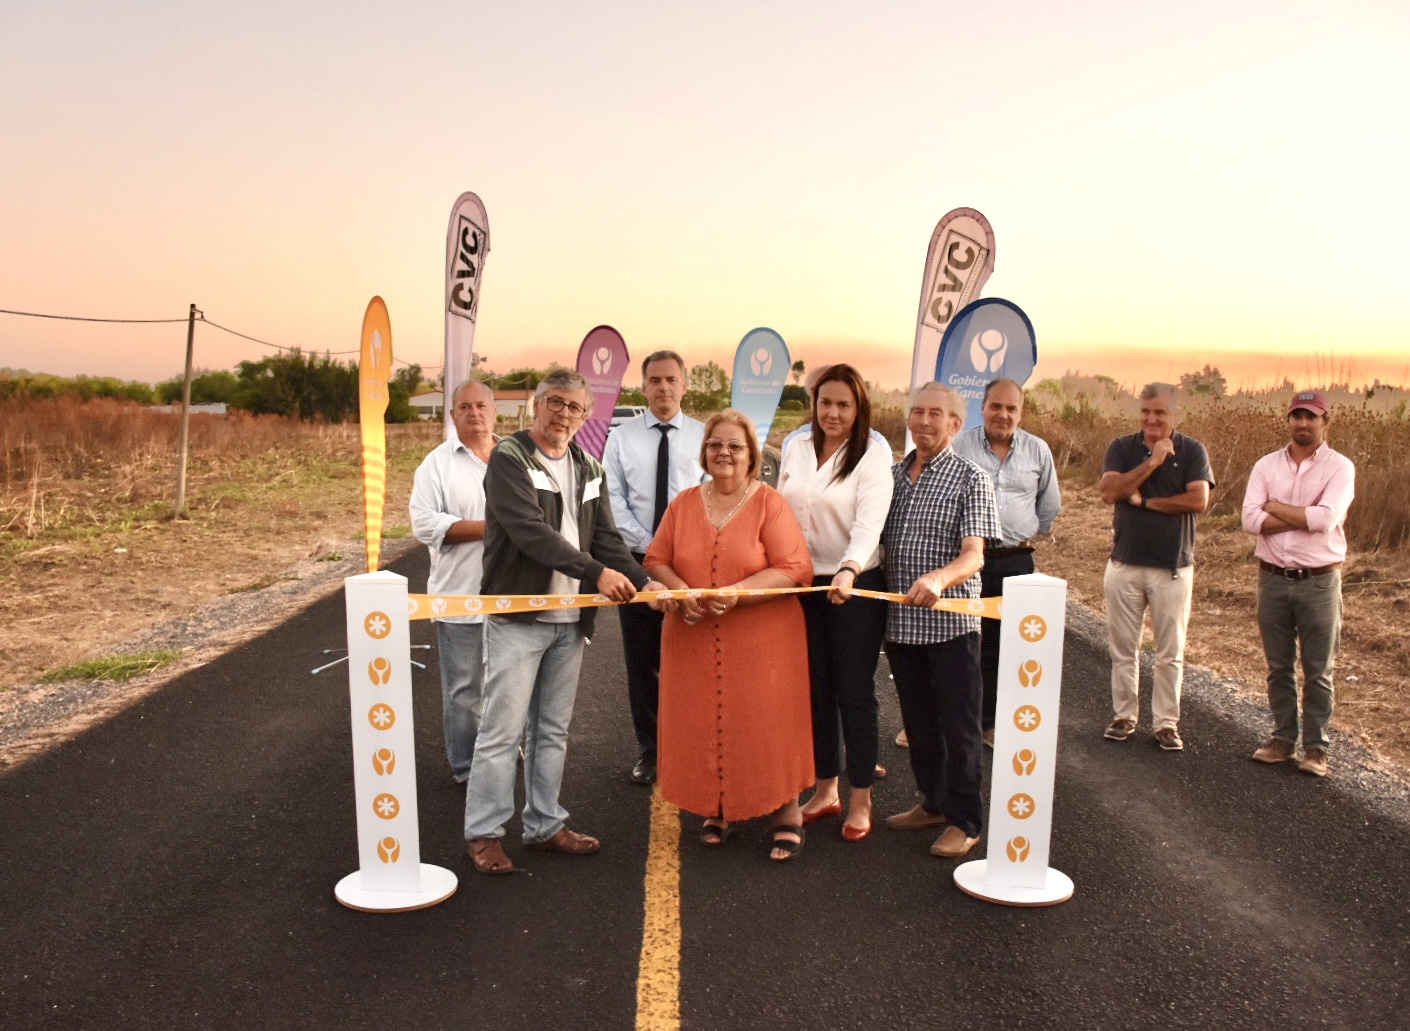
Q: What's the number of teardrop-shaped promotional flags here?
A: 6